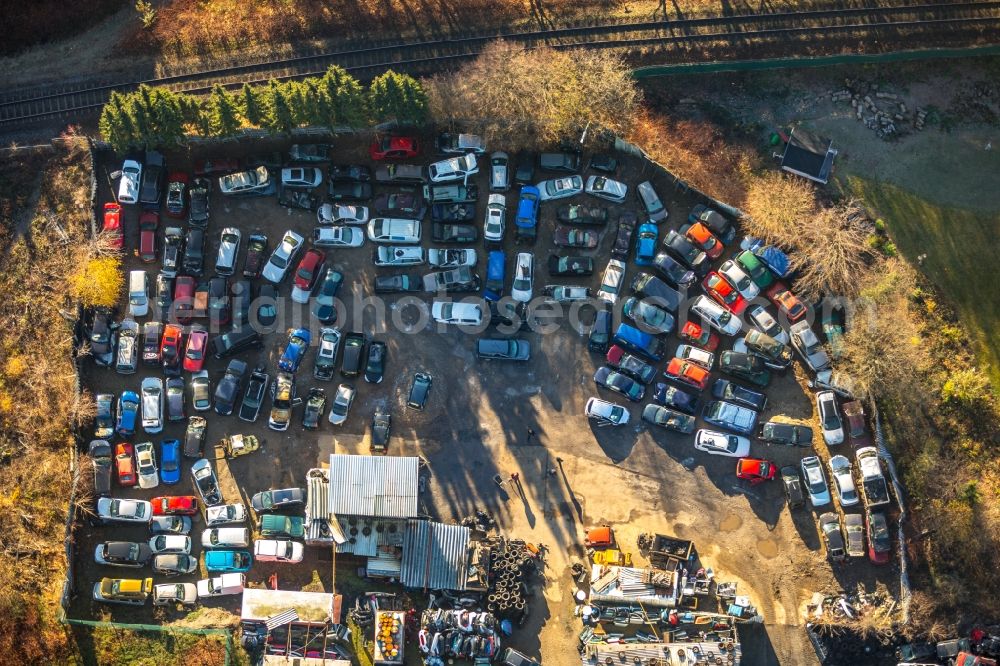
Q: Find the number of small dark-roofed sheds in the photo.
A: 1